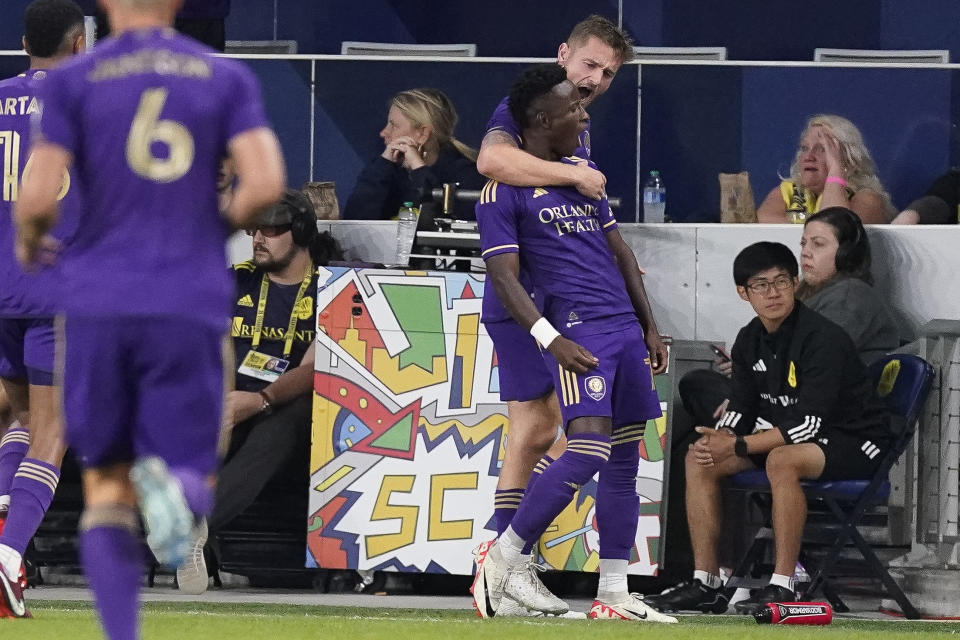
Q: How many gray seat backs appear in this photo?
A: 4